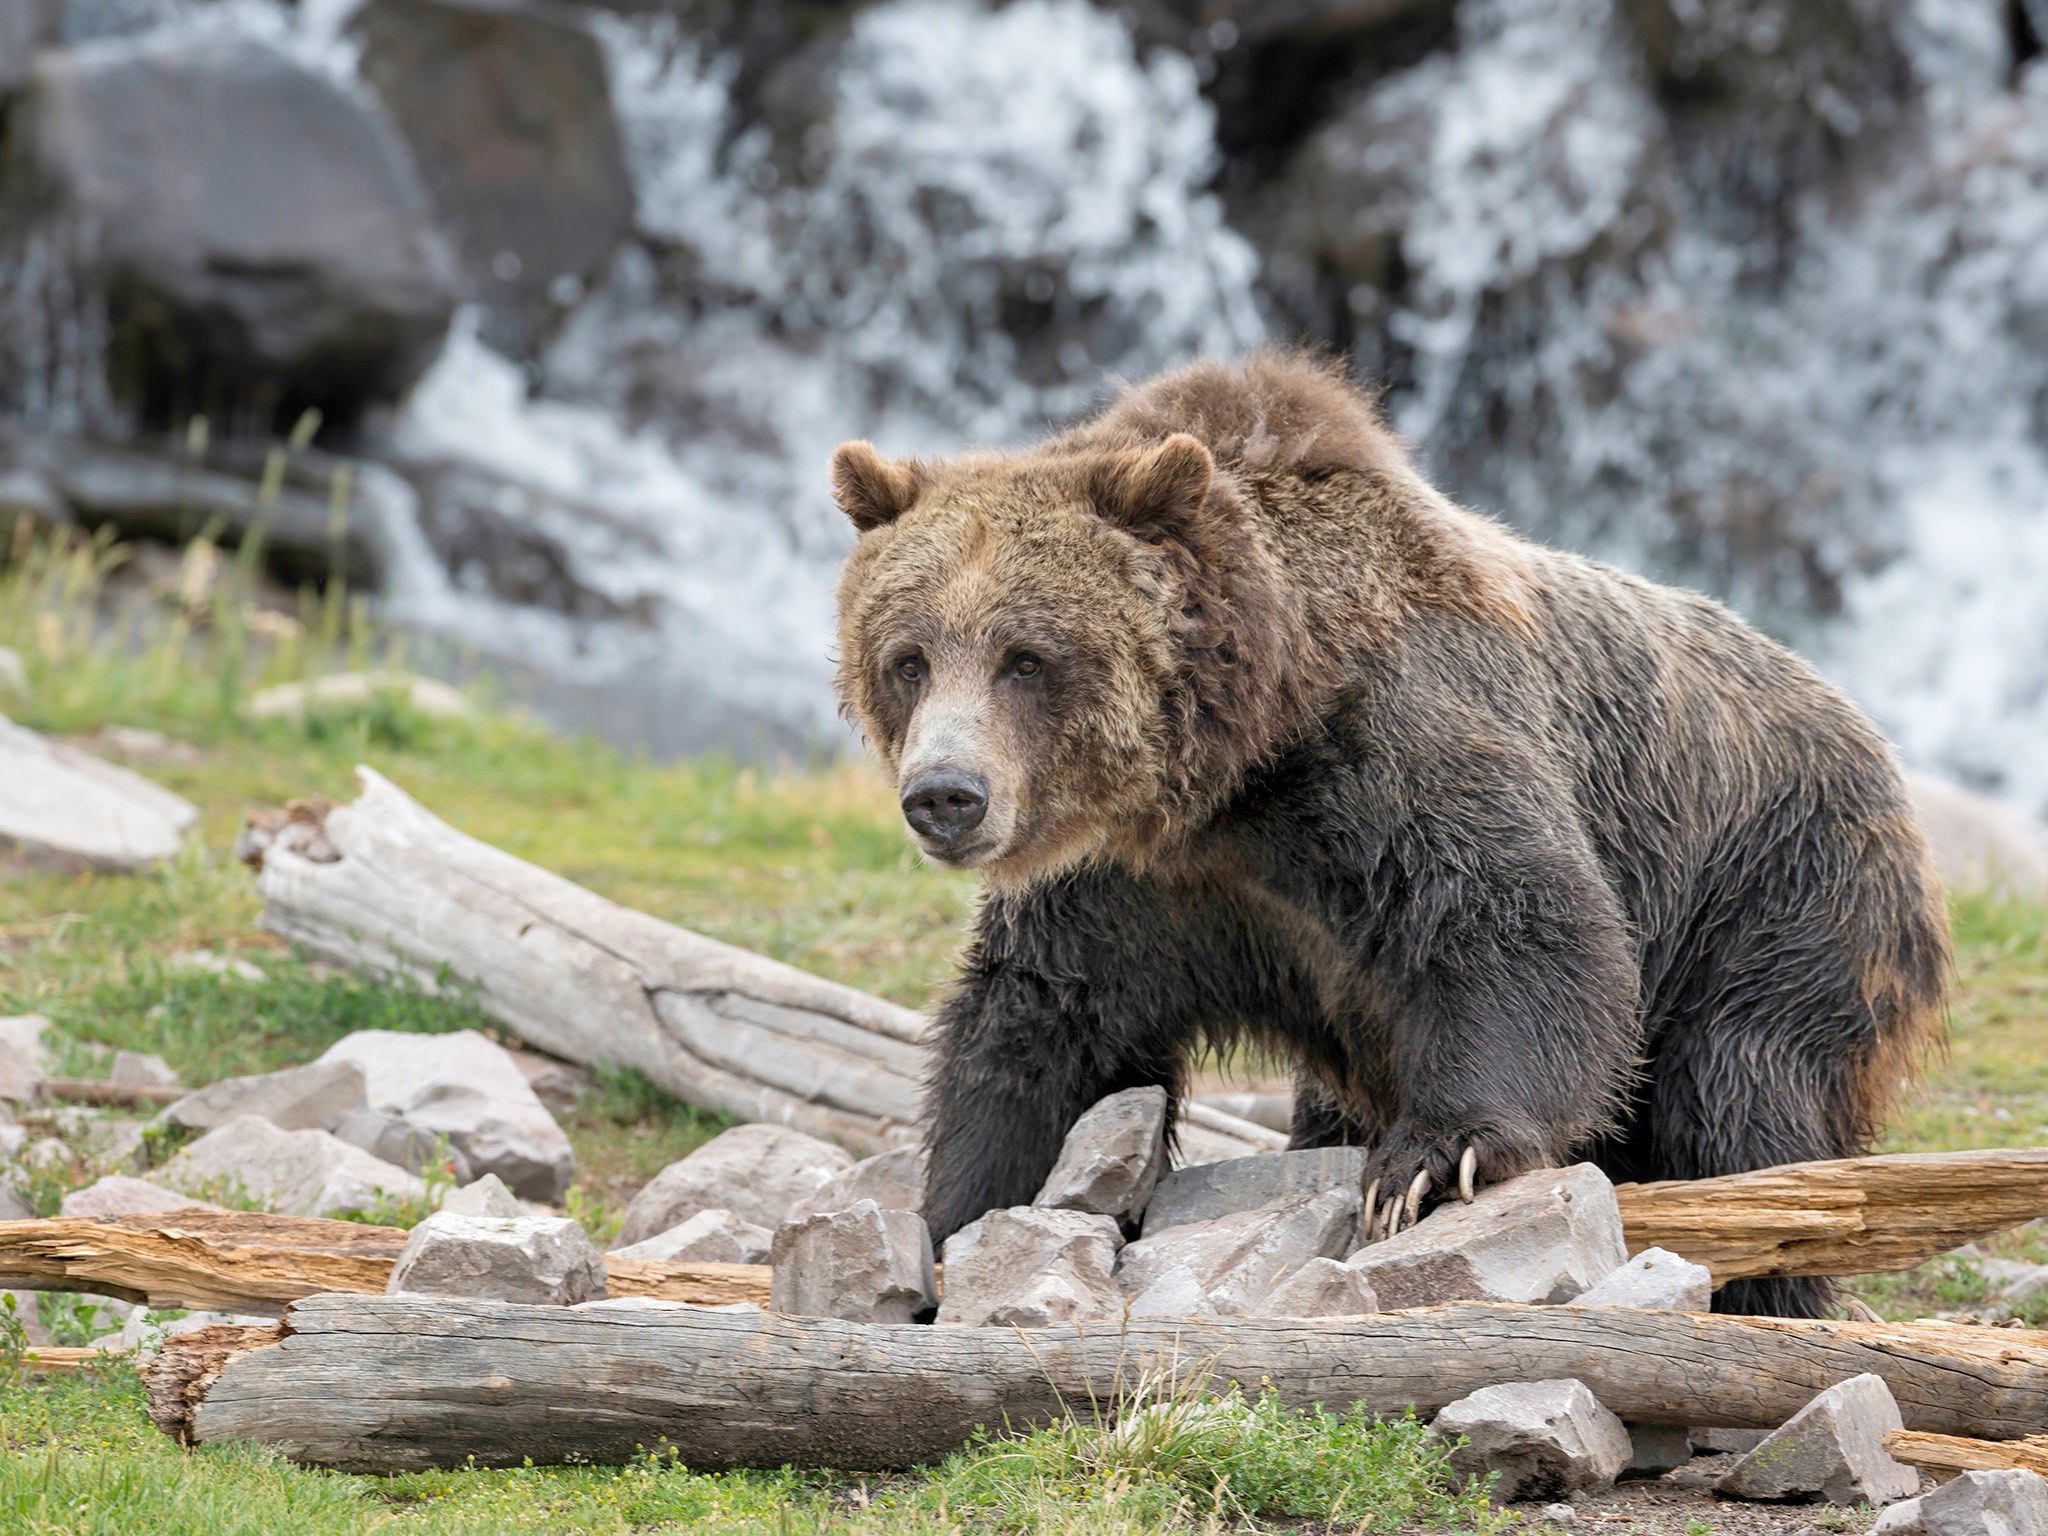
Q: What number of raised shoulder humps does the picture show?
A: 1